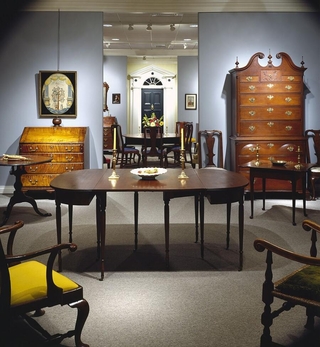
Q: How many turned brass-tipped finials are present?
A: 3